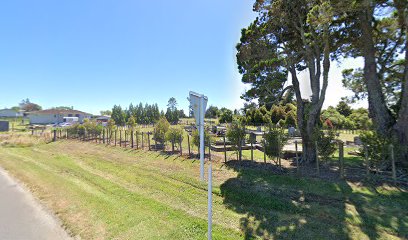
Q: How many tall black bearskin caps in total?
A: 0